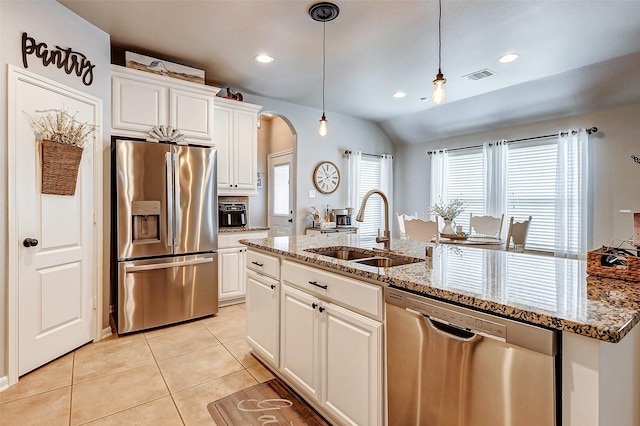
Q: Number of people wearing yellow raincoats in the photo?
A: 0